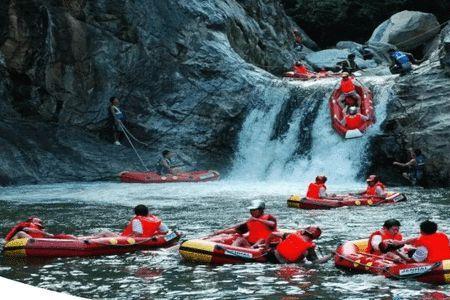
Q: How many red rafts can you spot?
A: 7